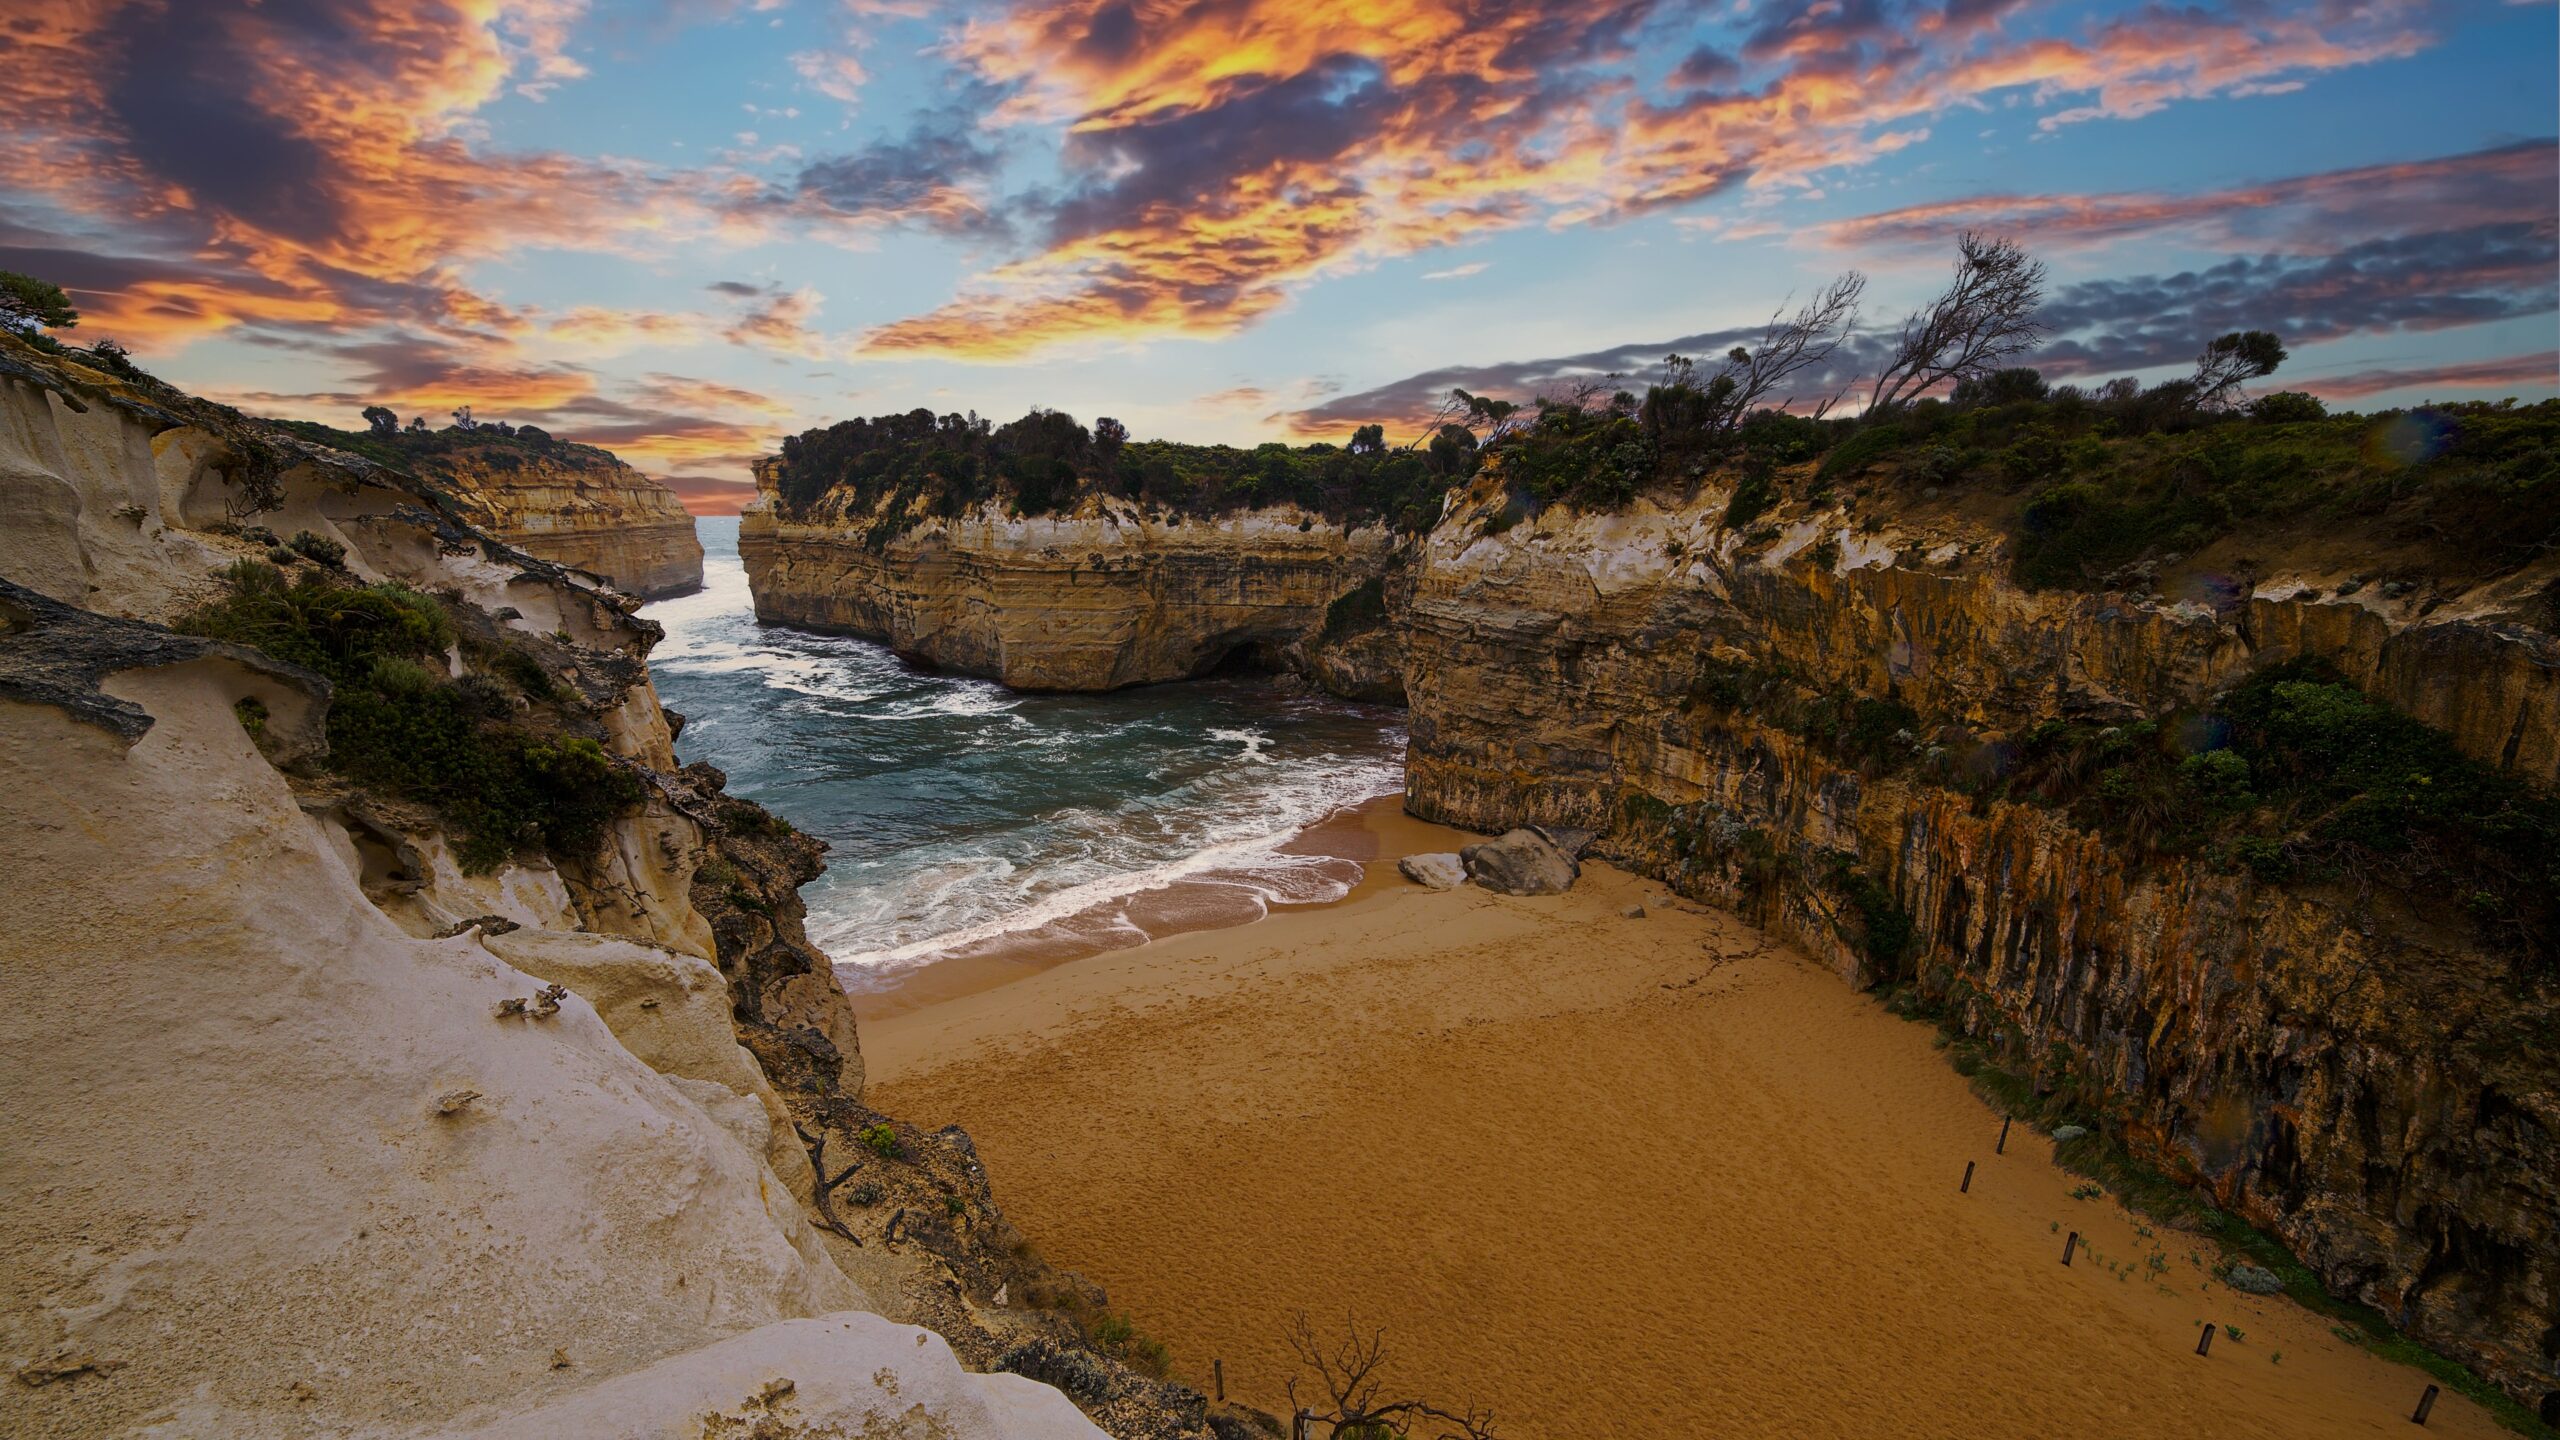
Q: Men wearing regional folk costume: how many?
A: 0